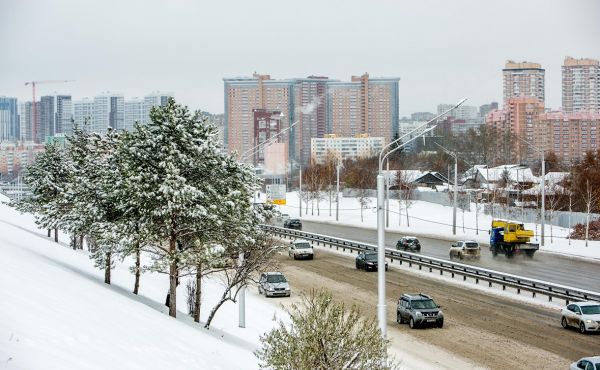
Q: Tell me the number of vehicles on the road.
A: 11